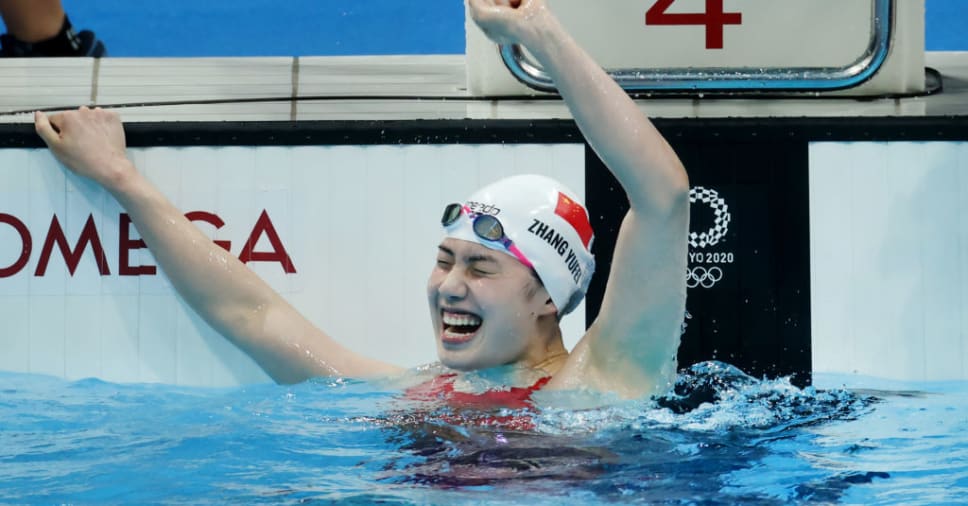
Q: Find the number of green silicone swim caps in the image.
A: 0